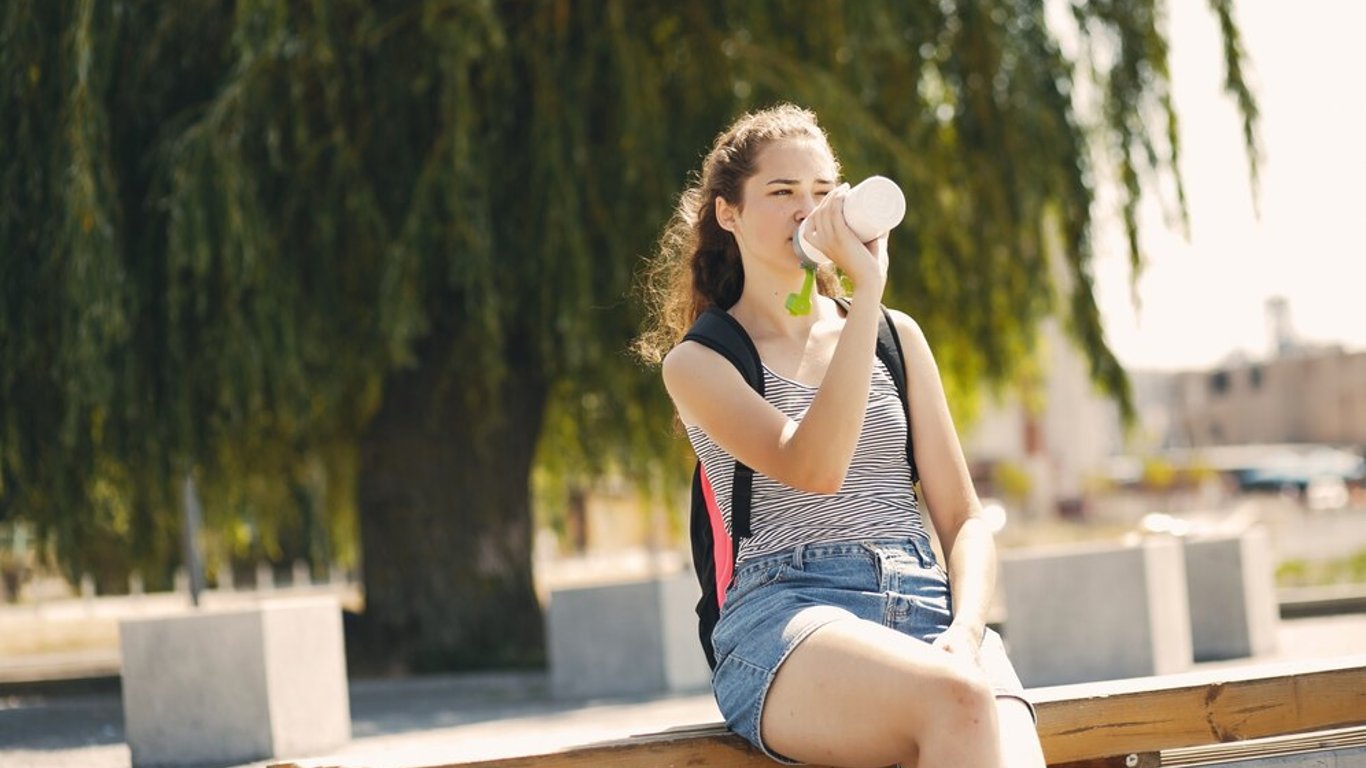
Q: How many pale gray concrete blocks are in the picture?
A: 4